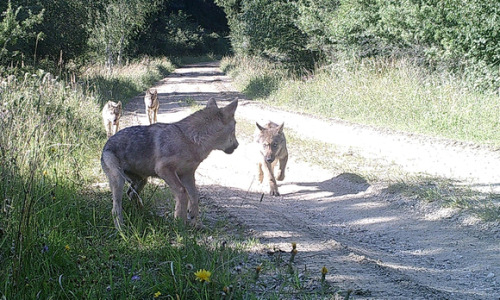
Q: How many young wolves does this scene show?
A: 4